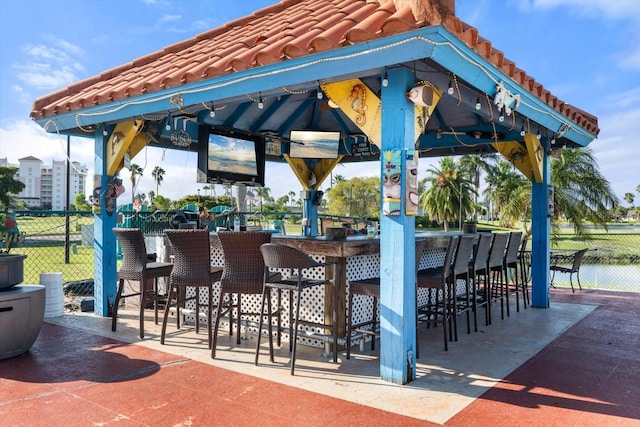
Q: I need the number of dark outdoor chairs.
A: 12